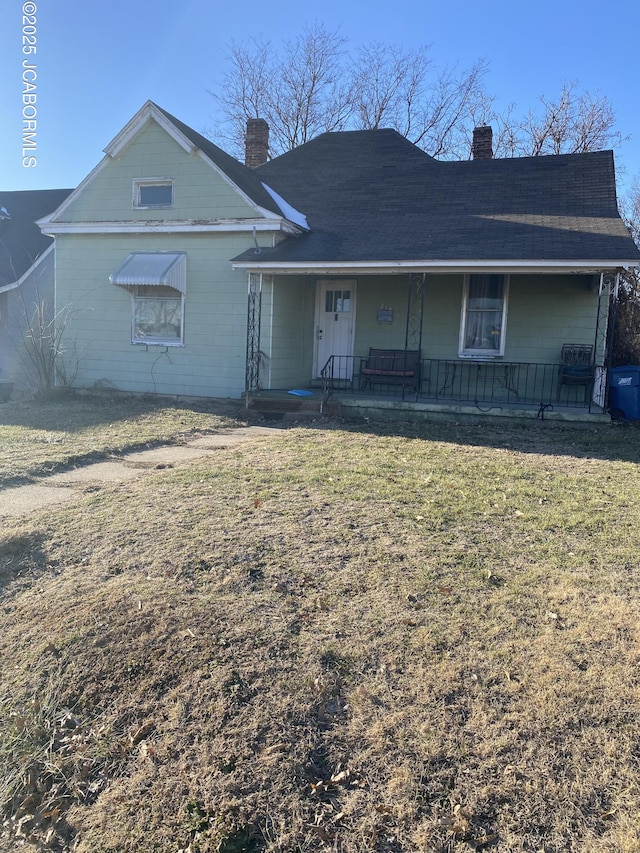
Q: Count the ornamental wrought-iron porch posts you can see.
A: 3